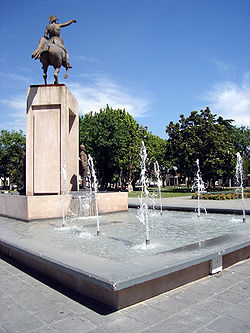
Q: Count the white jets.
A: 6